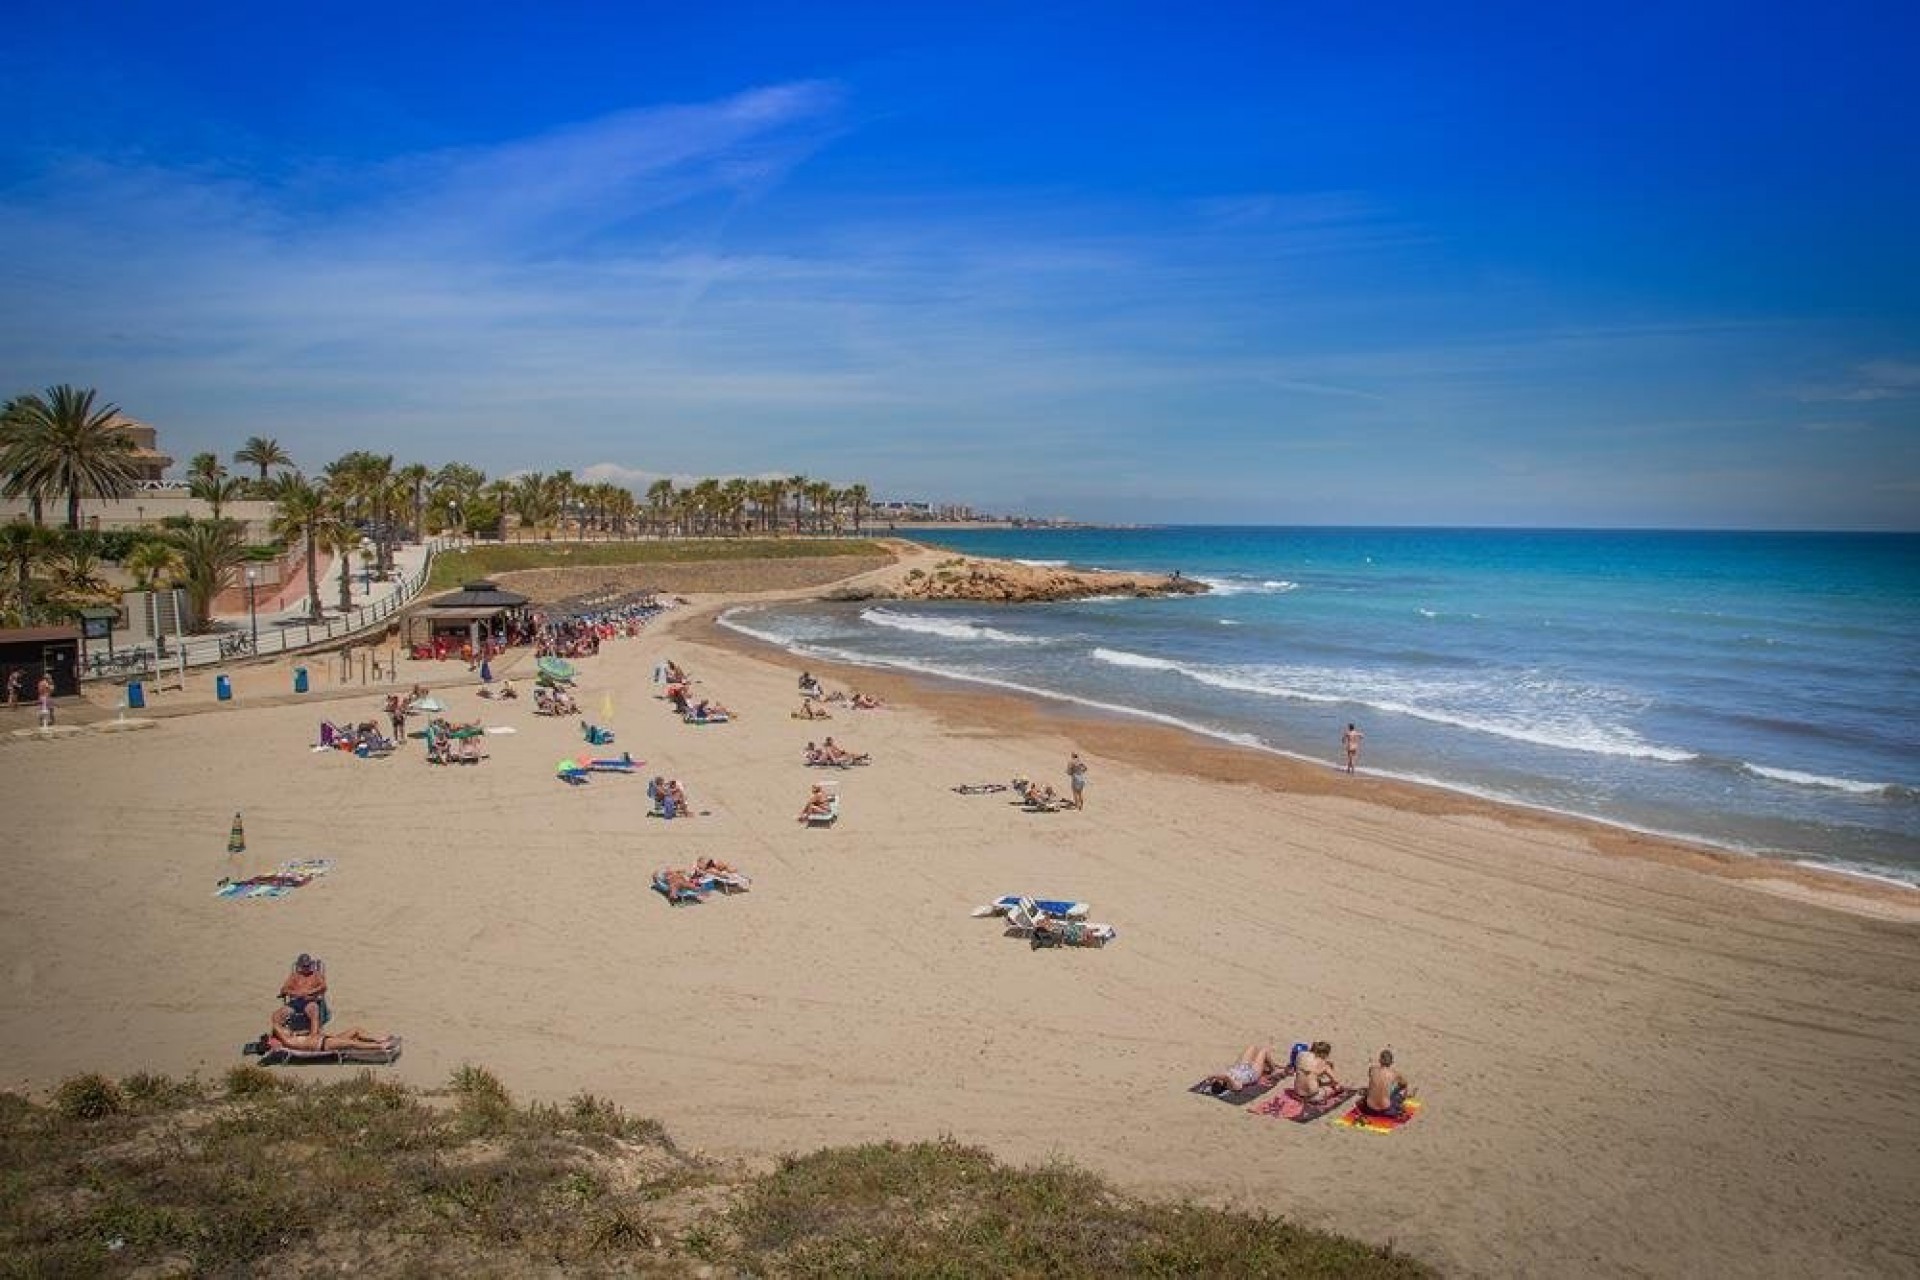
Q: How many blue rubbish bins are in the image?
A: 3